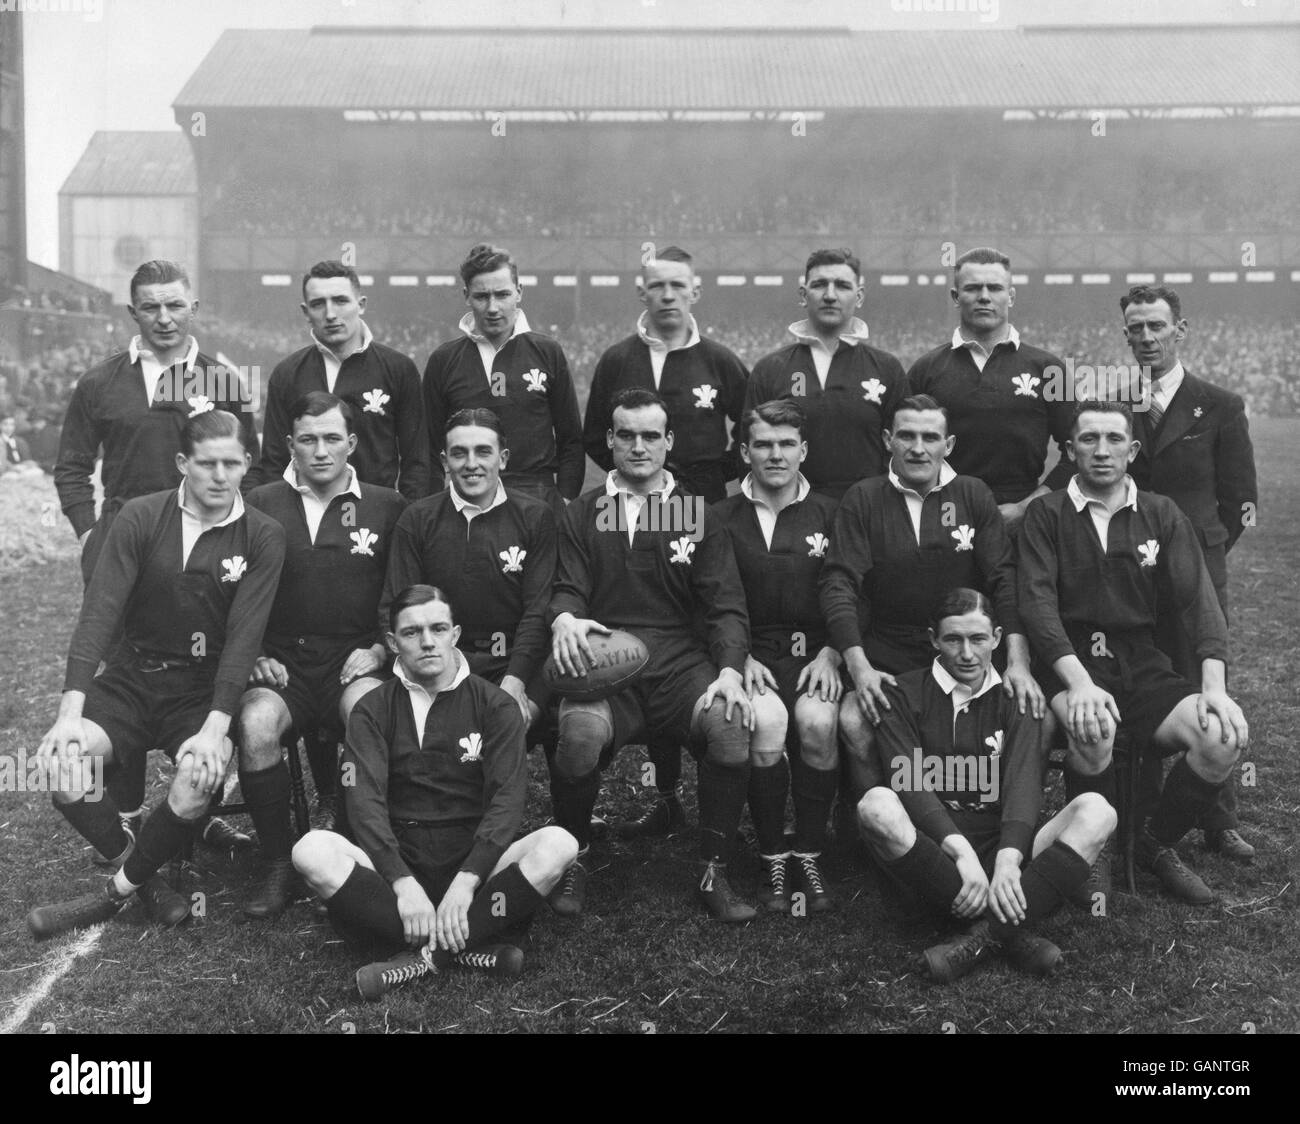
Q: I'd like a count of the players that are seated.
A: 9